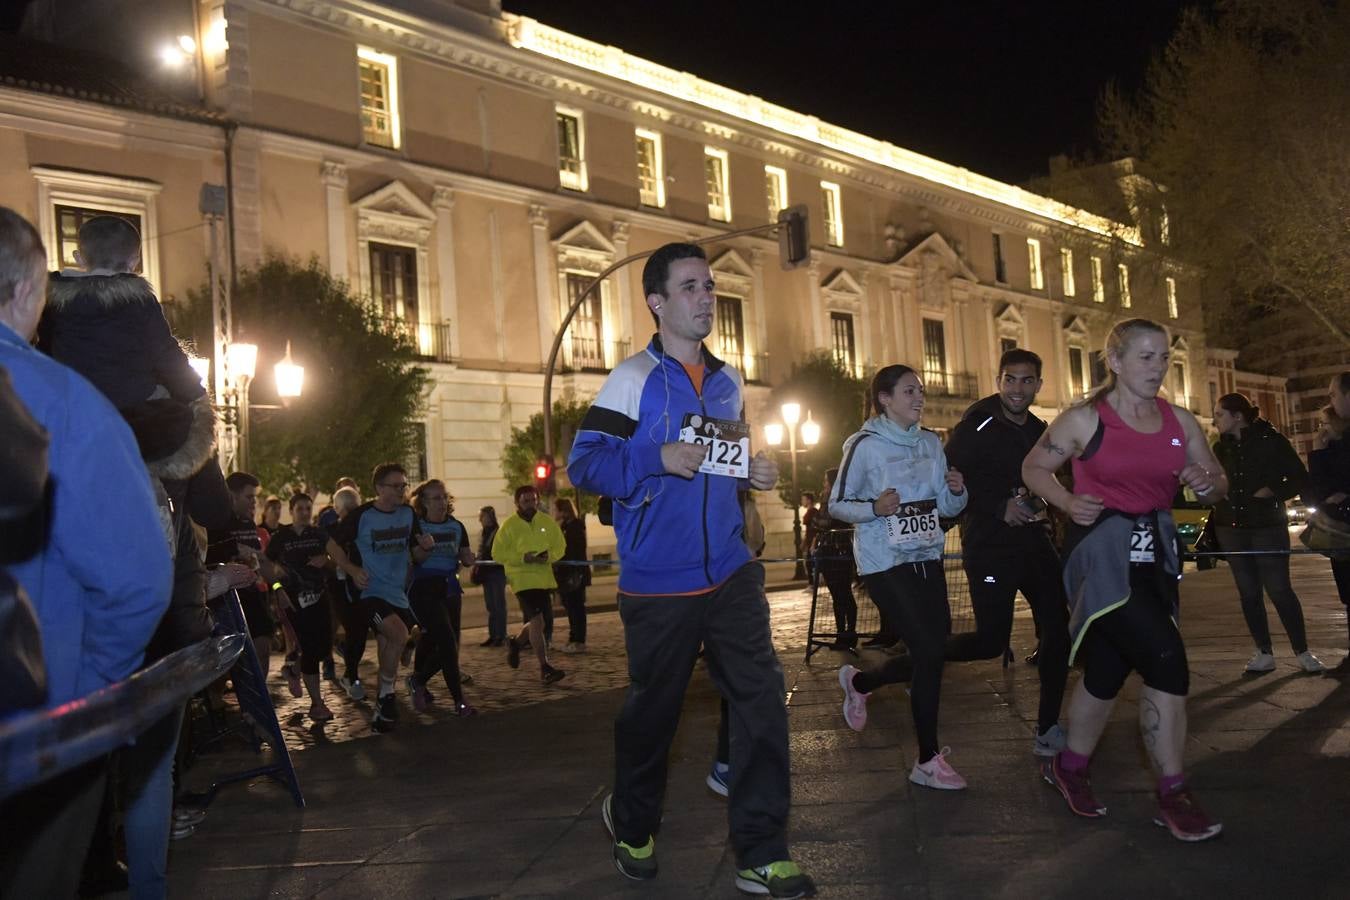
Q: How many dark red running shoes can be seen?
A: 2